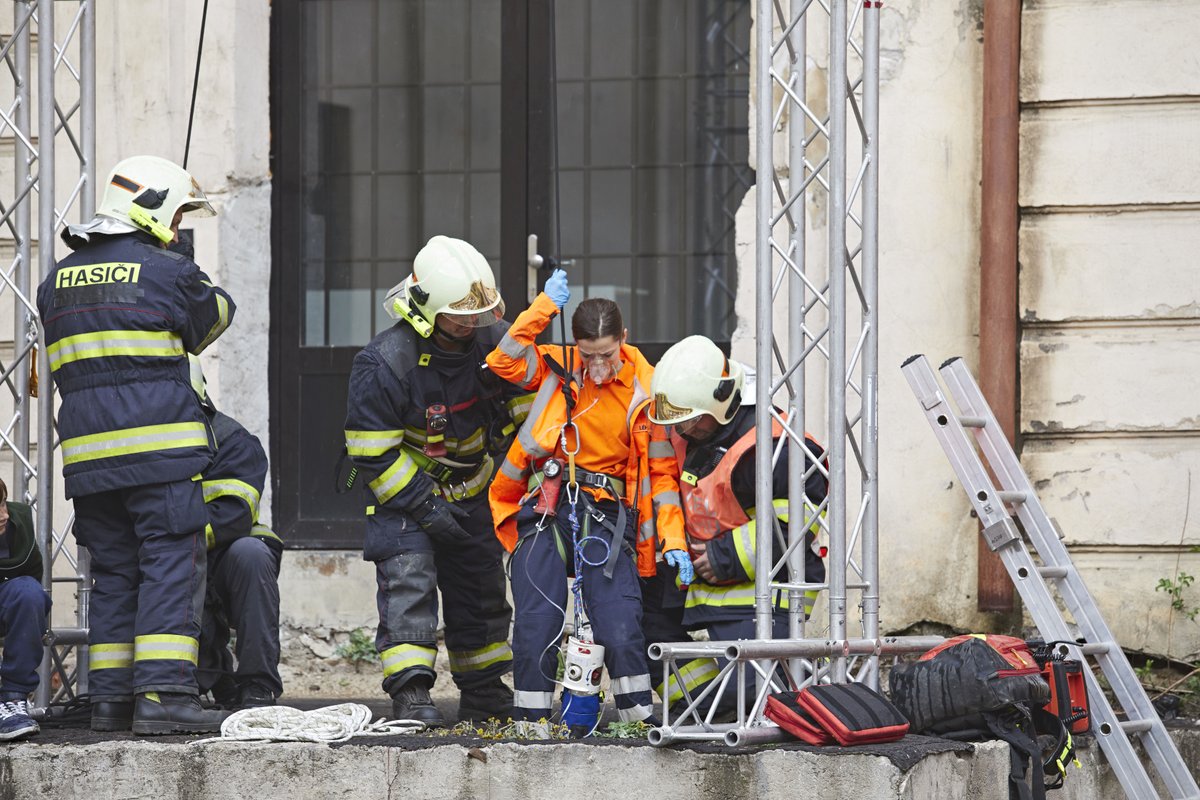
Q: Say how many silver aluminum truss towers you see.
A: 2